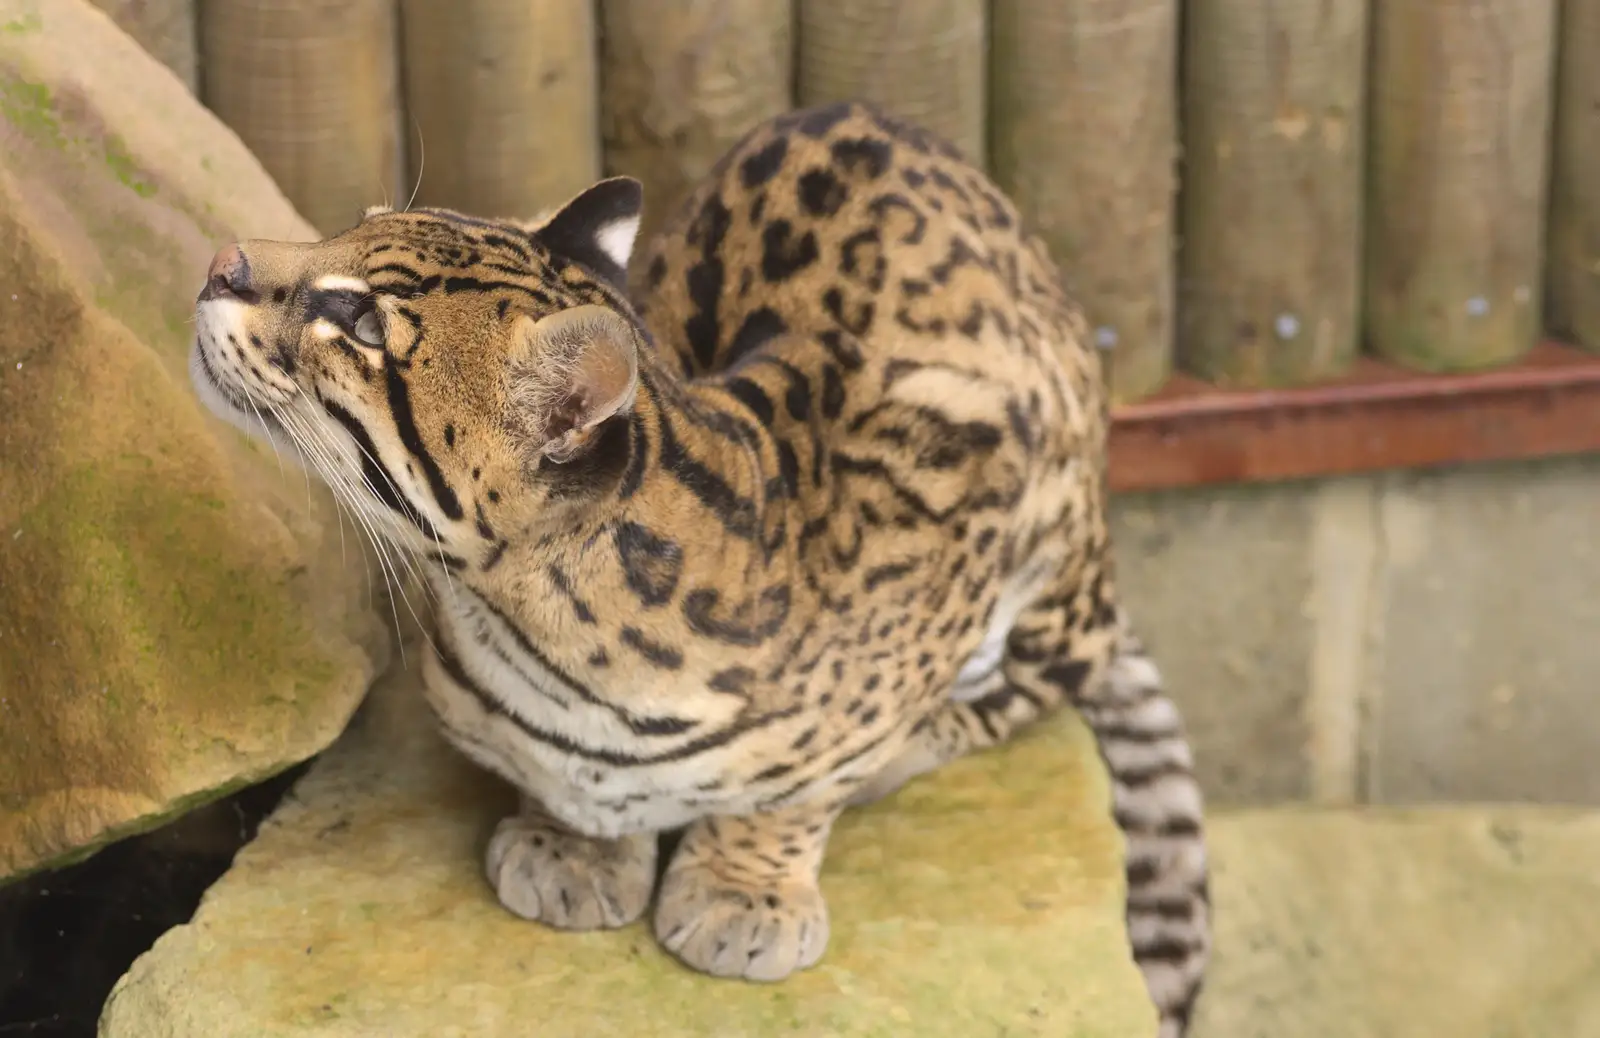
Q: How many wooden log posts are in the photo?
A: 9